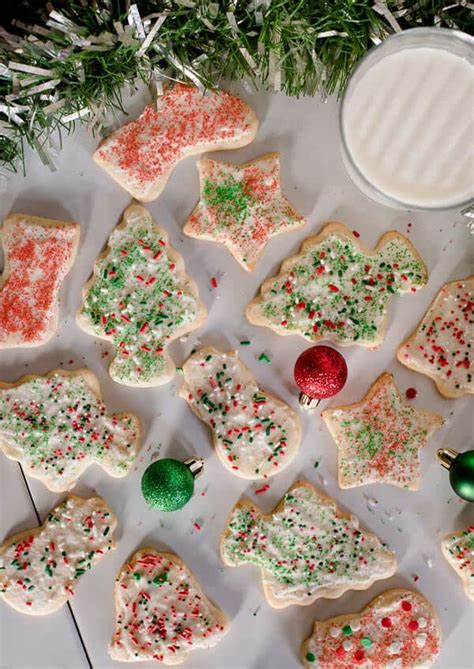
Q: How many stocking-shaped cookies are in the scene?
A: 2